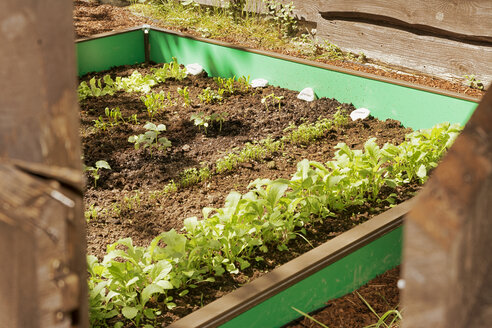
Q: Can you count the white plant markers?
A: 4